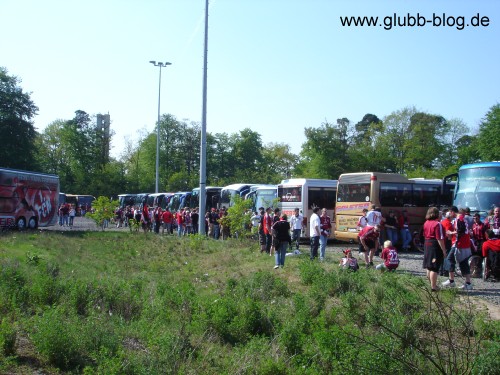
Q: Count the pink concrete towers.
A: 0